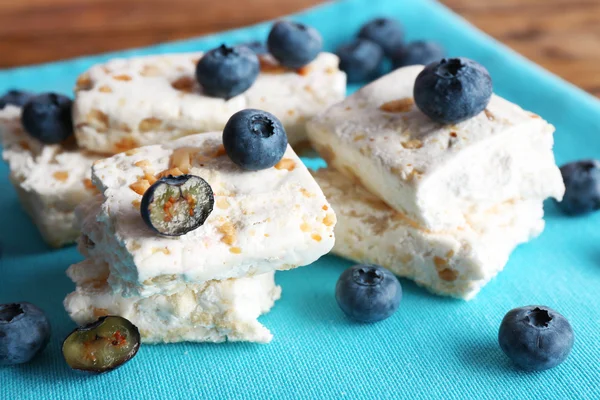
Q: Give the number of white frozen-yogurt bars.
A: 6